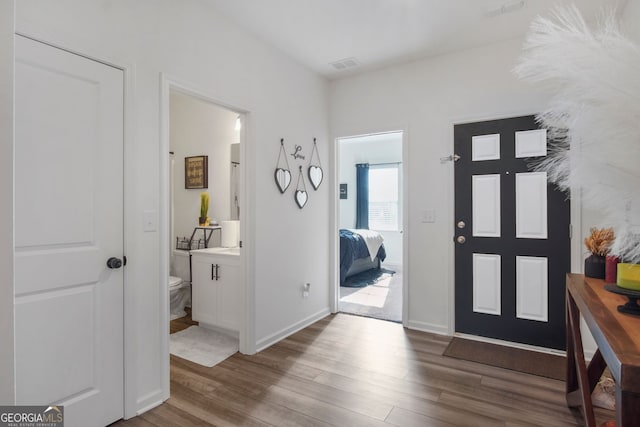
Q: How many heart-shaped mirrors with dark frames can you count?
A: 3